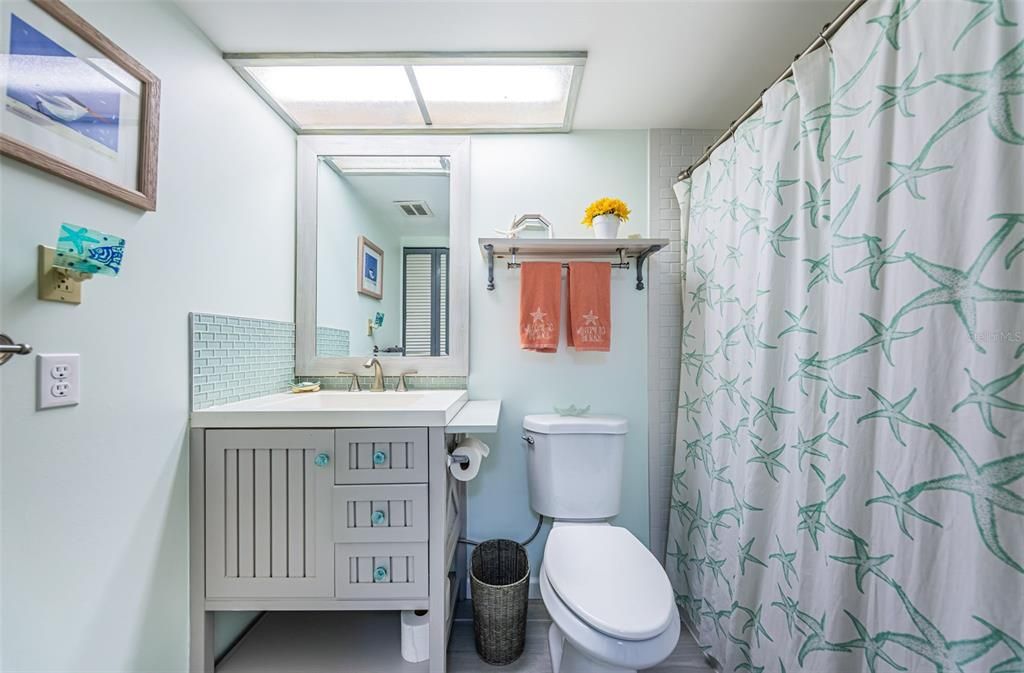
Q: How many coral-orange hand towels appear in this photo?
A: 2